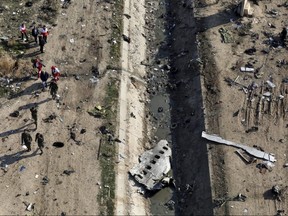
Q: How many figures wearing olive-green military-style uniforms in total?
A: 4